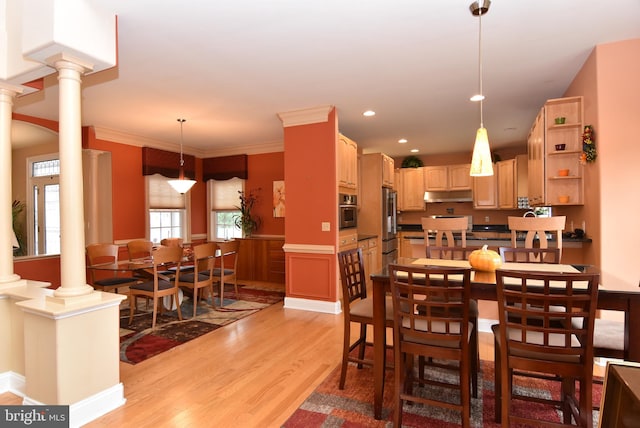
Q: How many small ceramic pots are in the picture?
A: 4